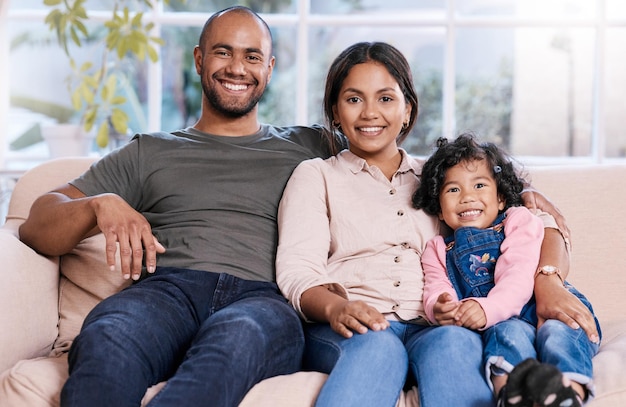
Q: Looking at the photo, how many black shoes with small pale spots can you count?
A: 2